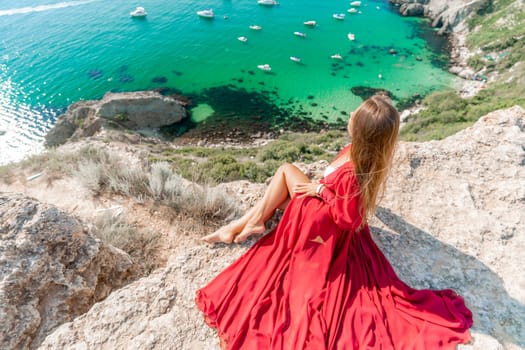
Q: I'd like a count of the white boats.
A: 14